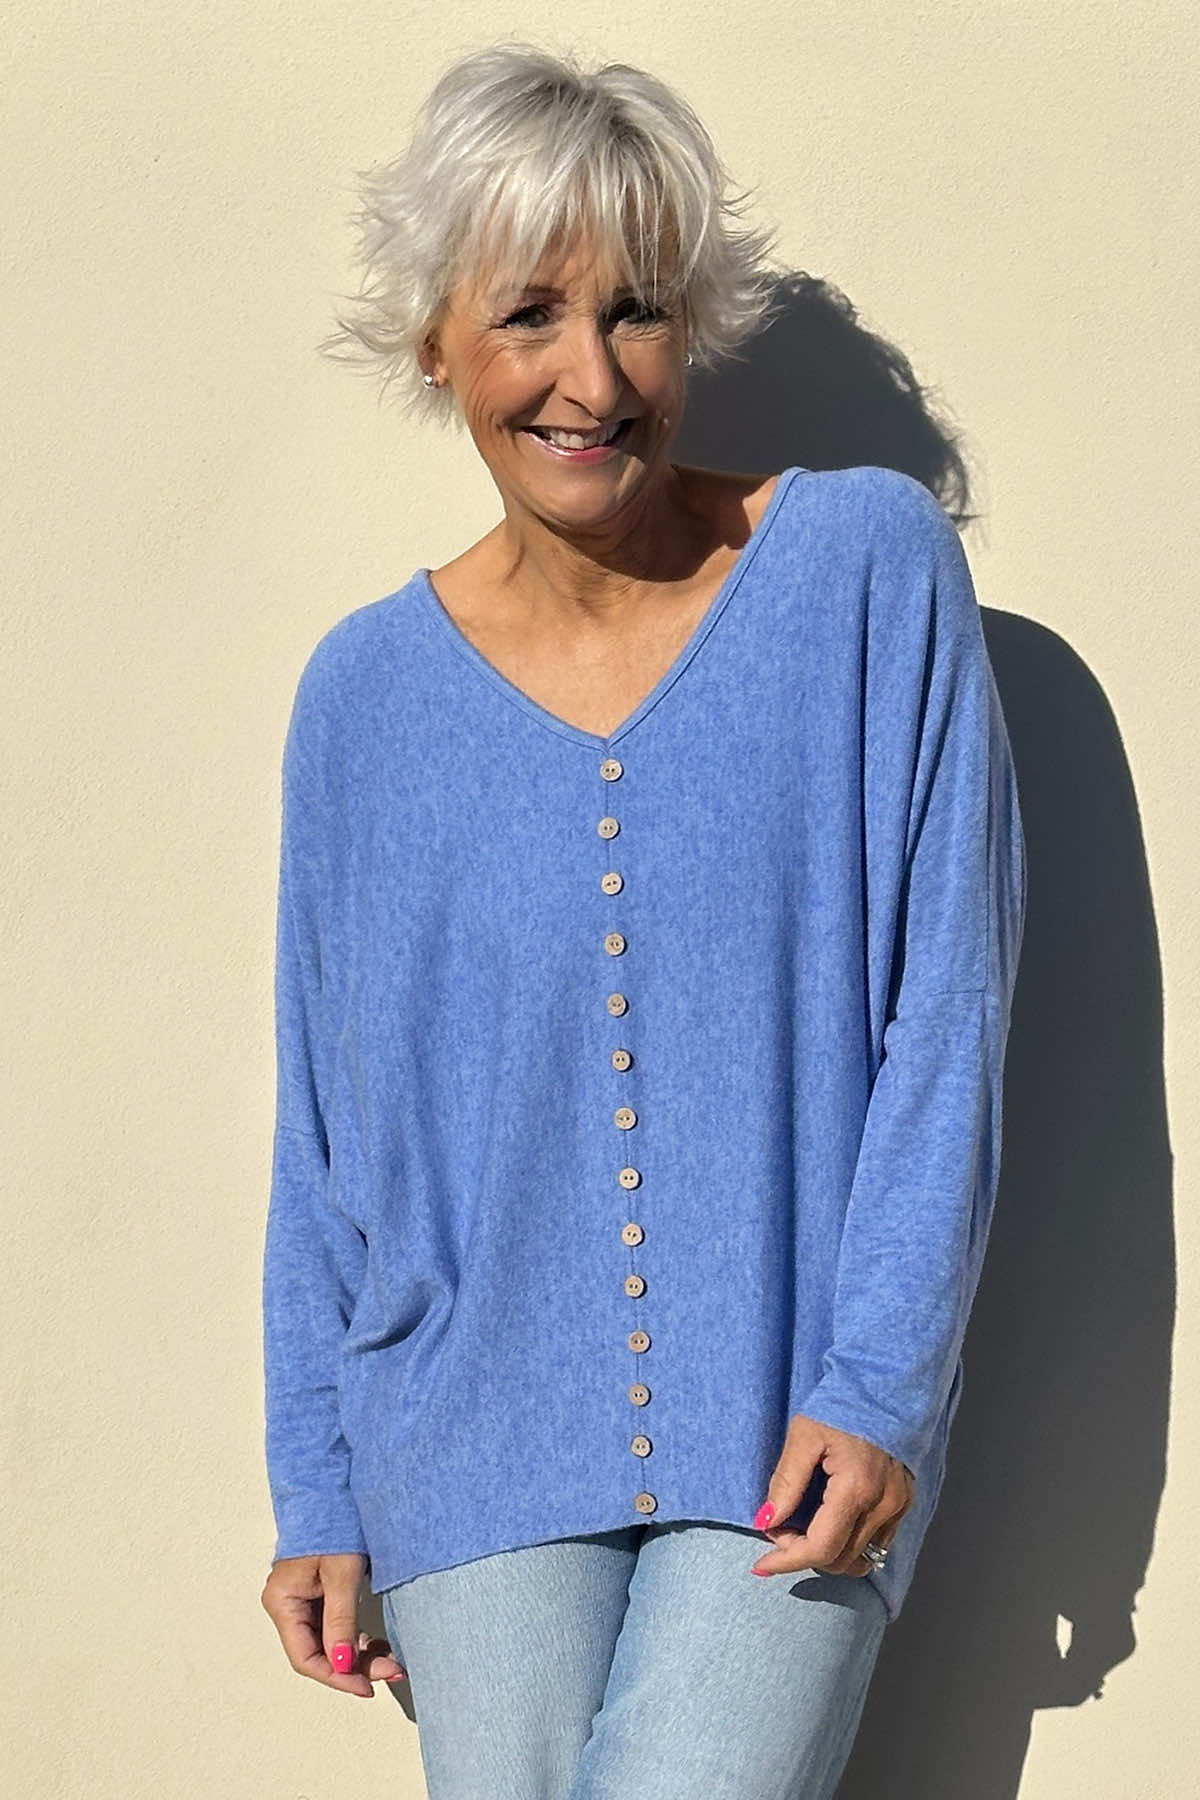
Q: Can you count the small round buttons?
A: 14